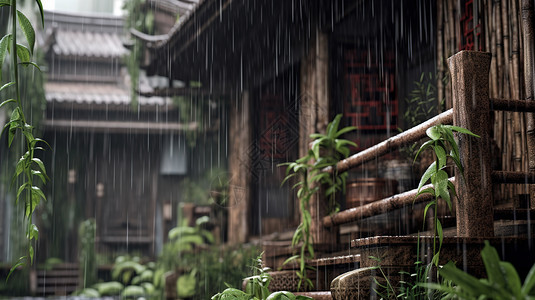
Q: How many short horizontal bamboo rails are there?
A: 2